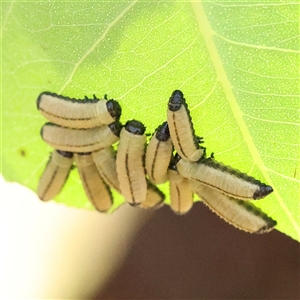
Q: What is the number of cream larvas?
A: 11